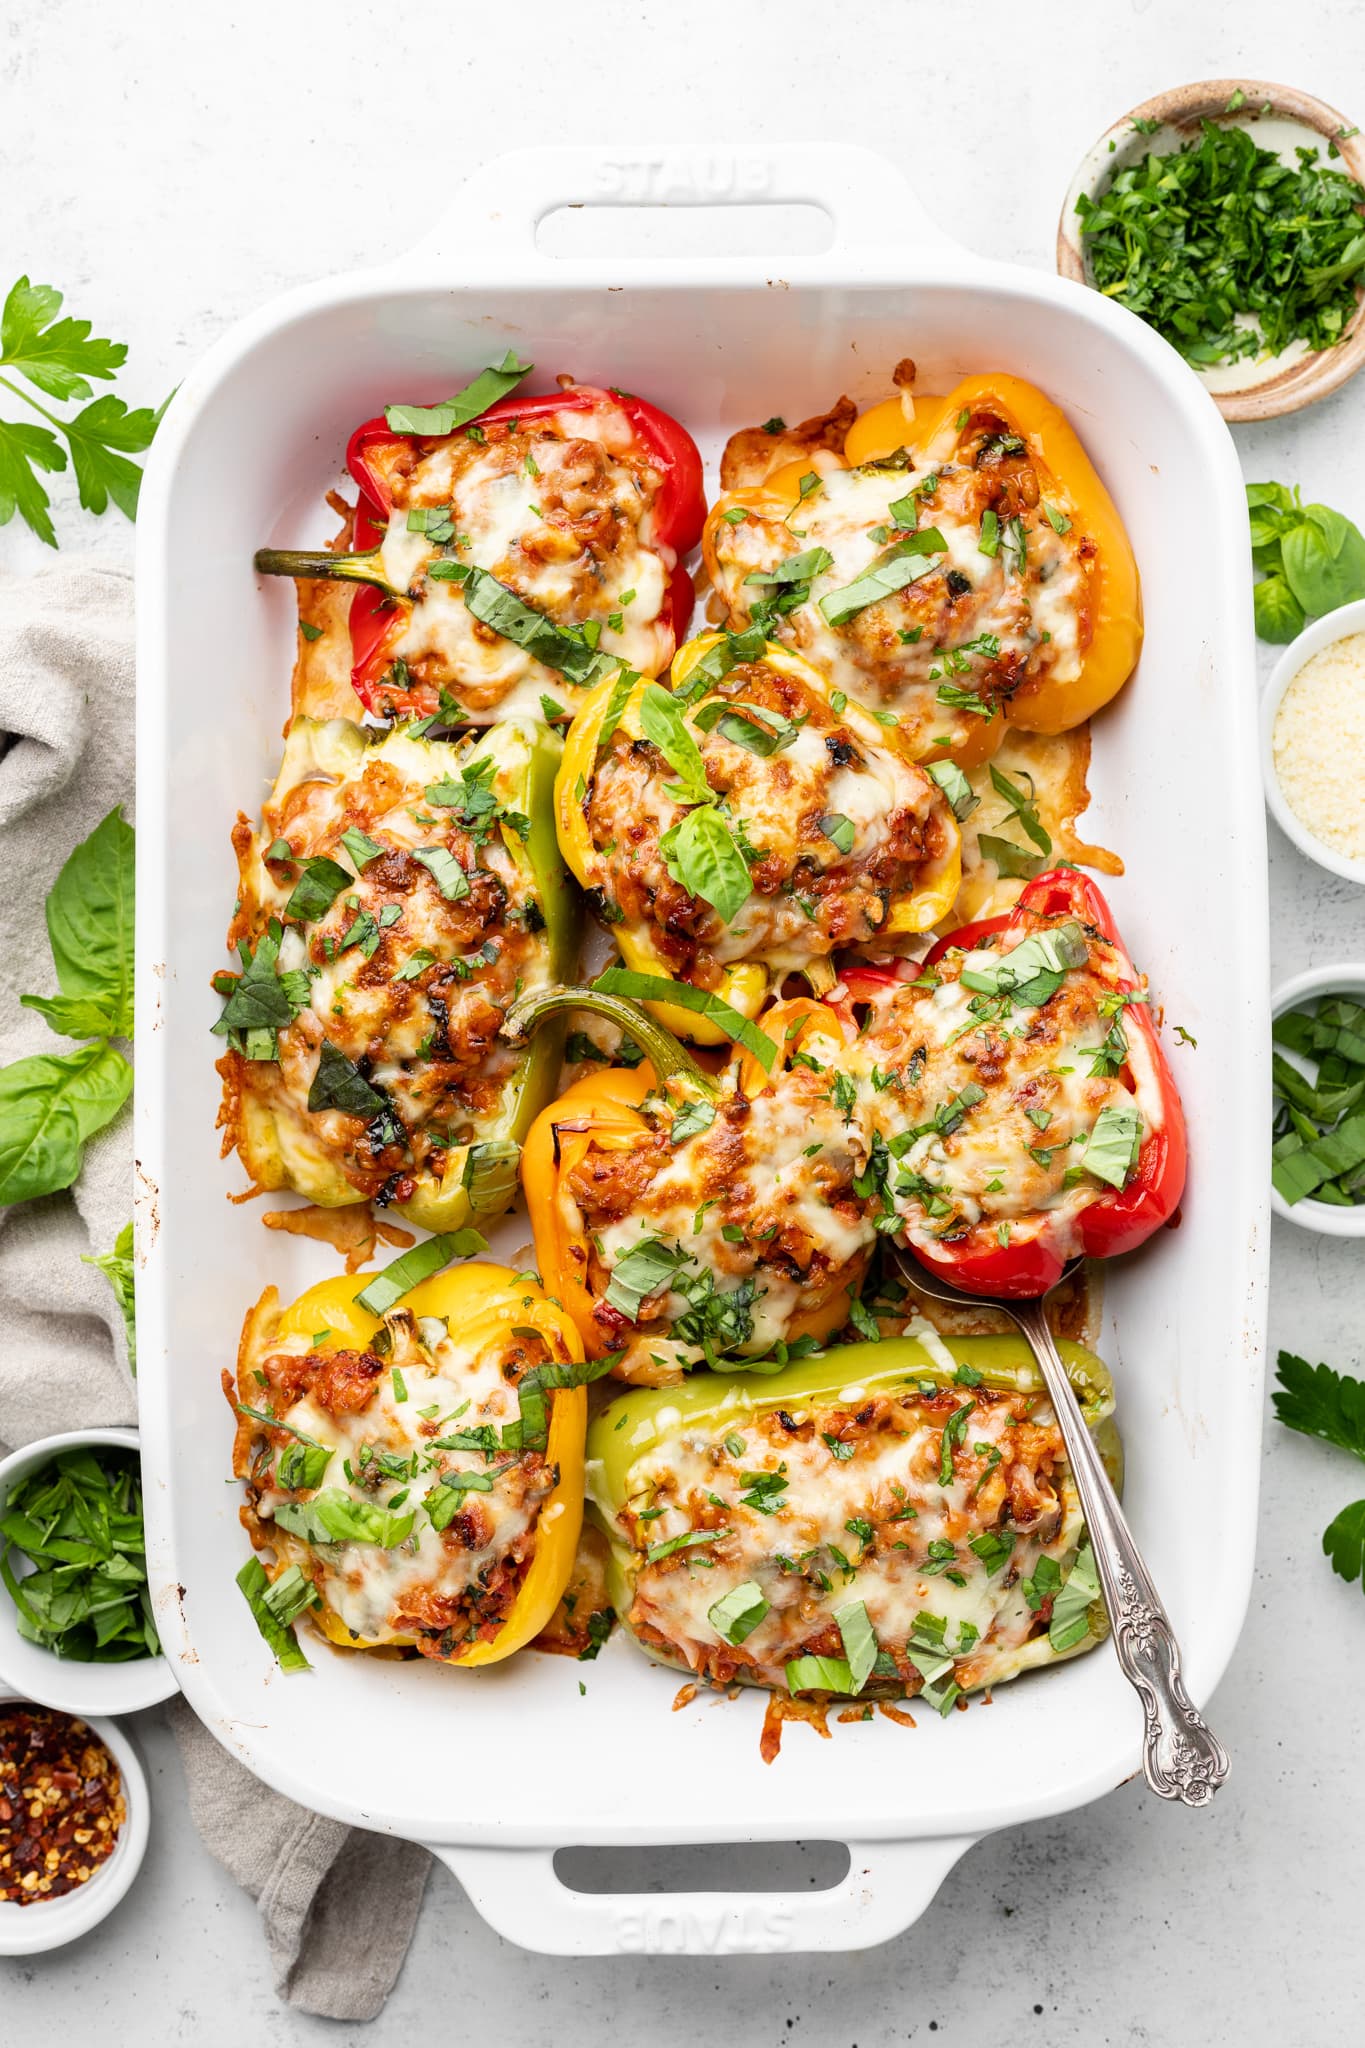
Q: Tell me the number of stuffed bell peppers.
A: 8